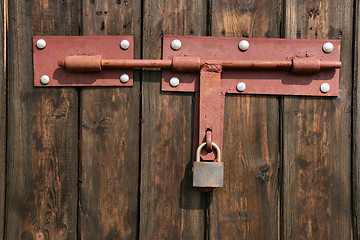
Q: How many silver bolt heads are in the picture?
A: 10